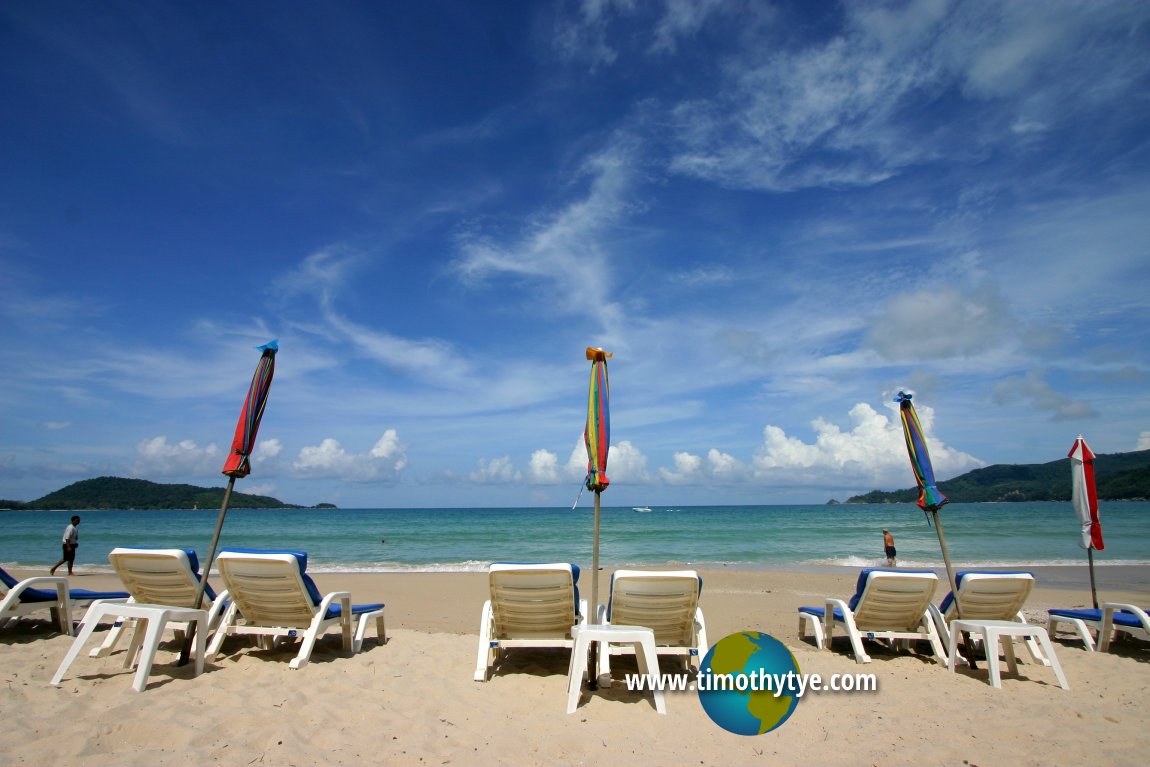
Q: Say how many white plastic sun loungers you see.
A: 8